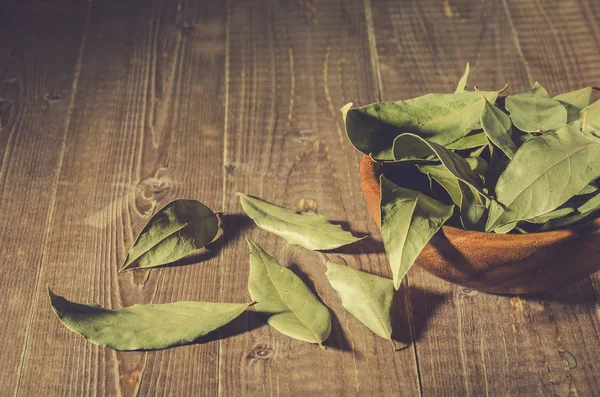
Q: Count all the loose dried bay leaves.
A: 5